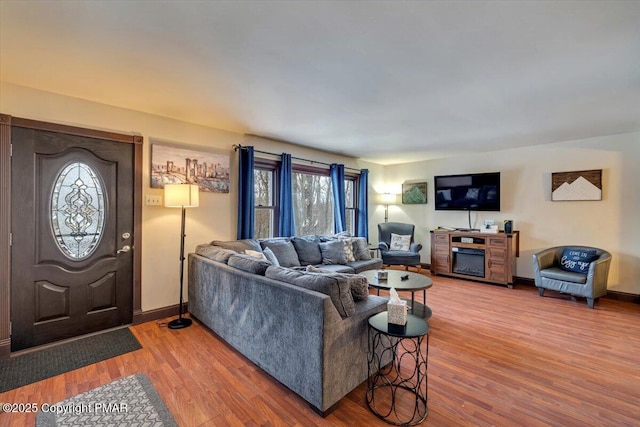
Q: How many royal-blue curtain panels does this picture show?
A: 4